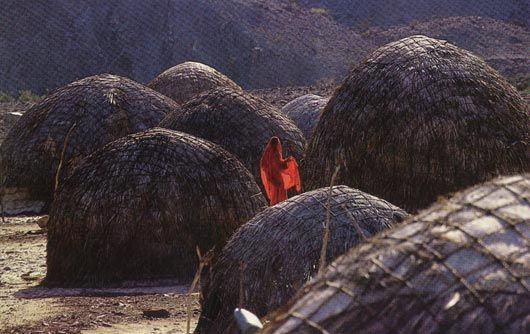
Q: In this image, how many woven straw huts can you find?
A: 8